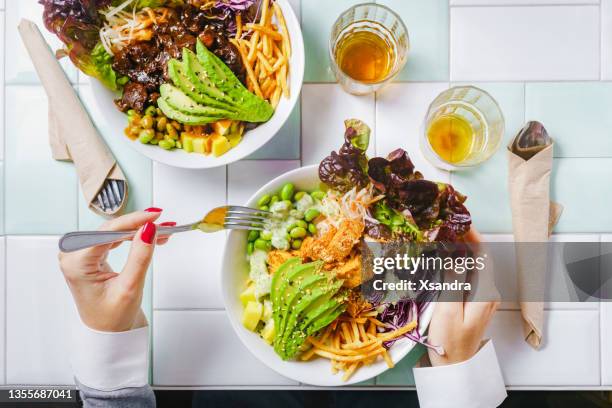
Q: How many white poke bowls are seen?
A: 2